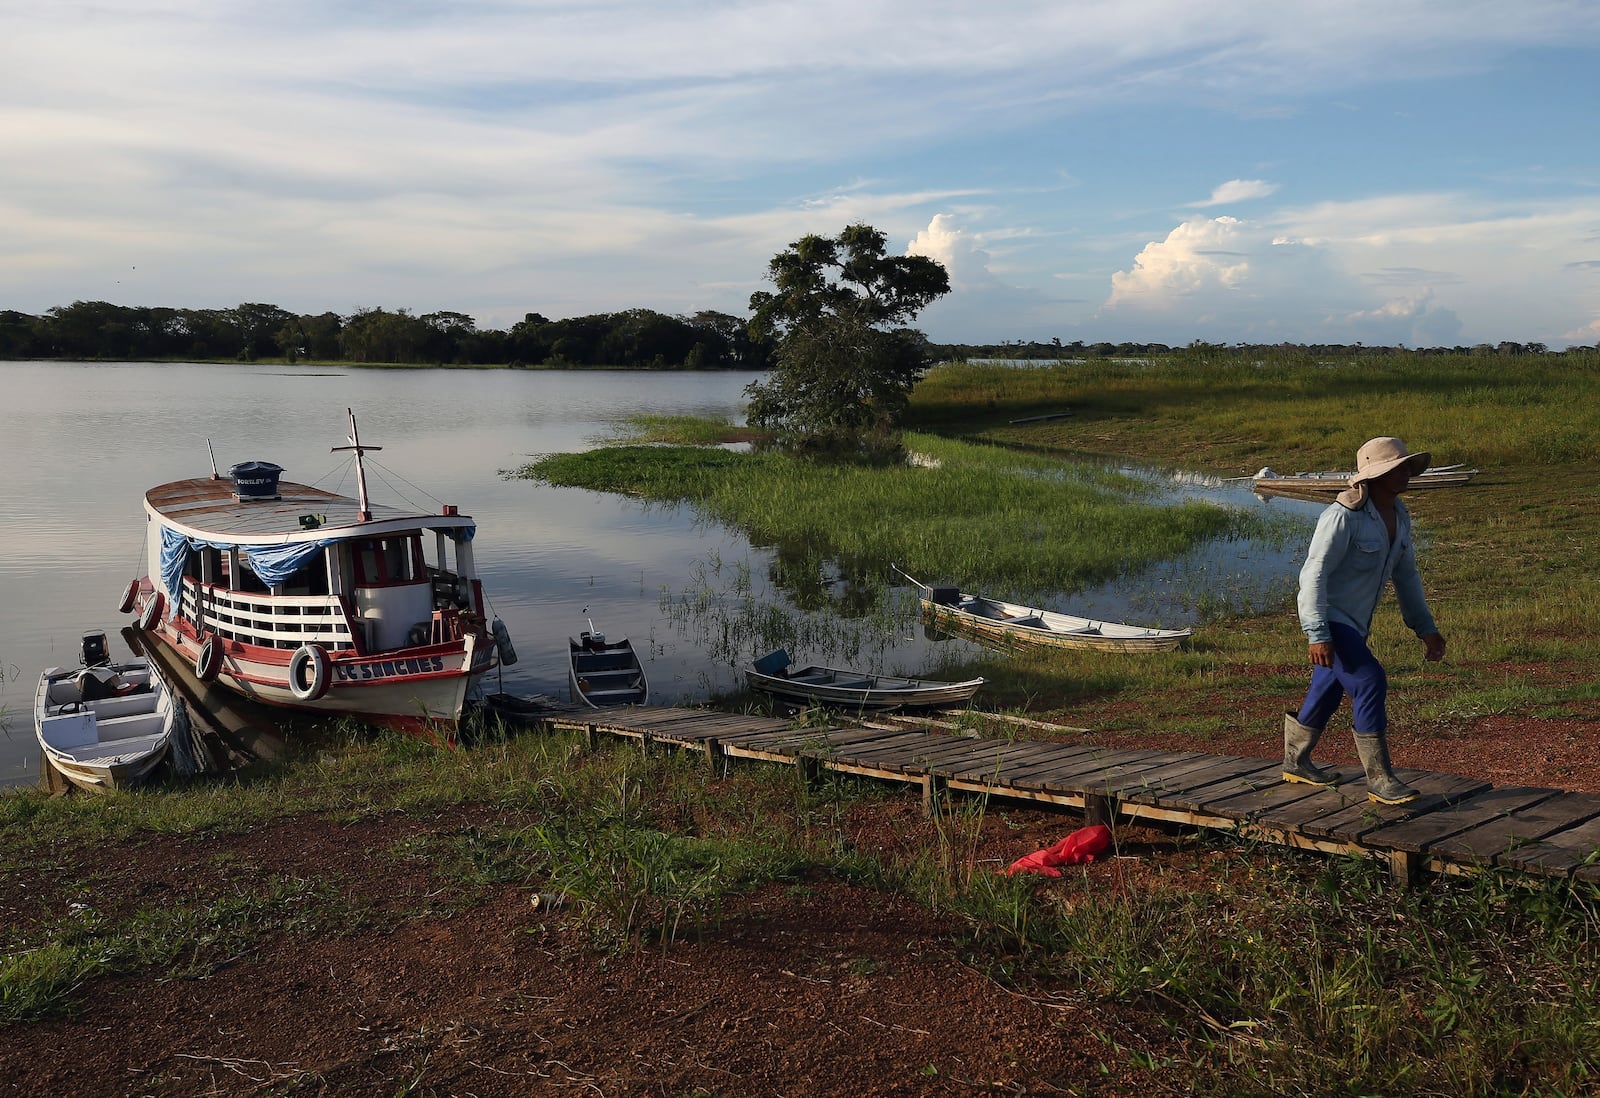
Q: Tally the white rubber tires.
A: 4